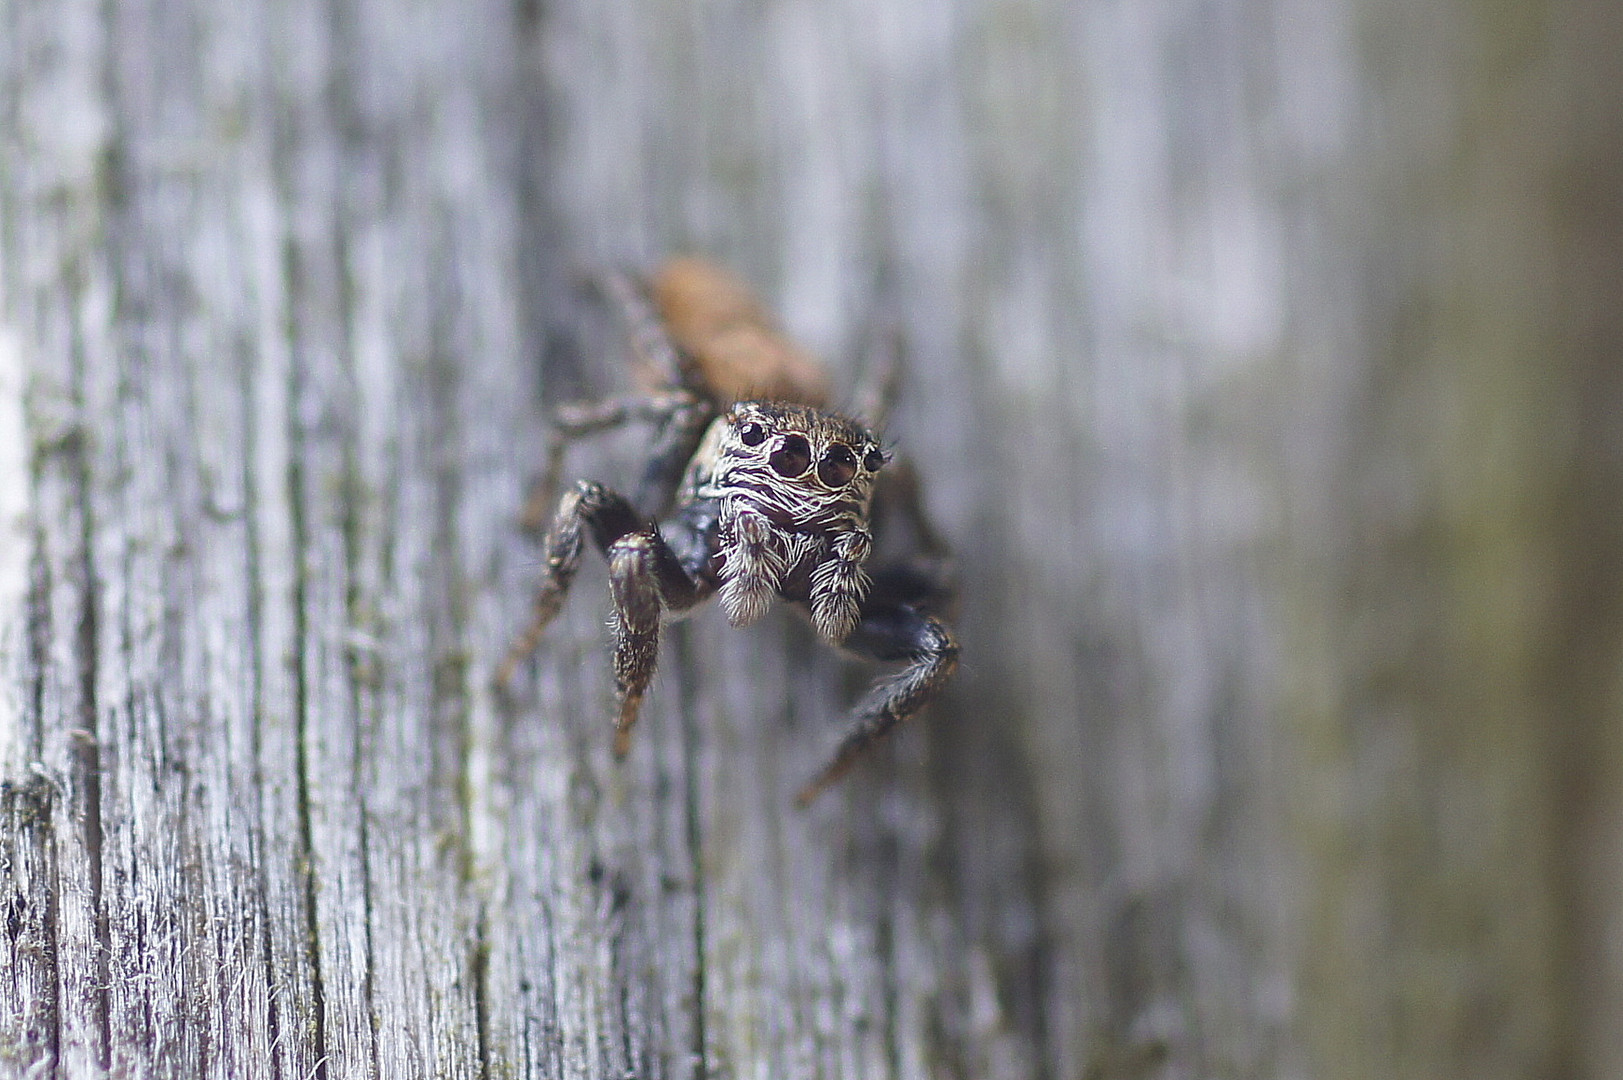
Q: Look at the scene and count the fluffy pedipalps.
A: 2